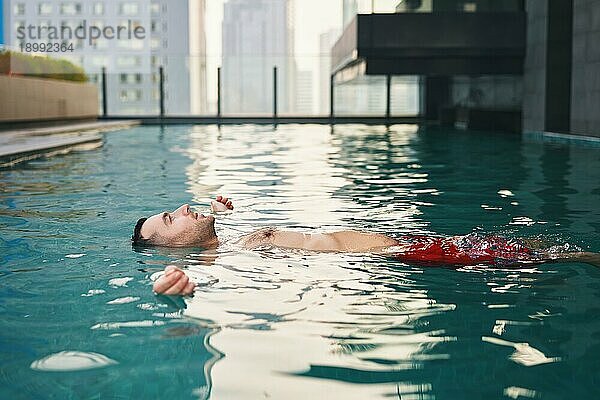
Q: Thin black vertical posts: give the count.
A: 6